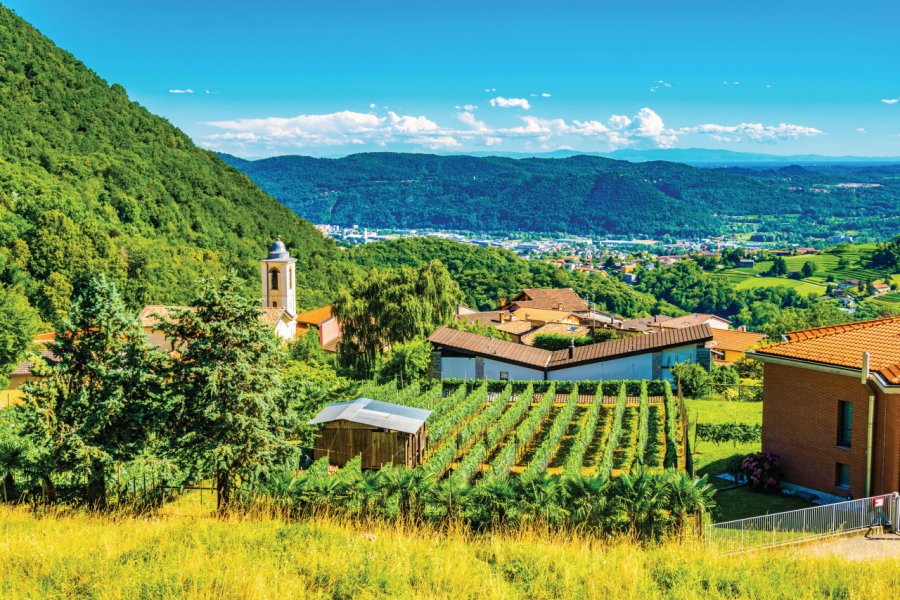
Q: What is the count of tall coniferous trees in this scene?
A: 2